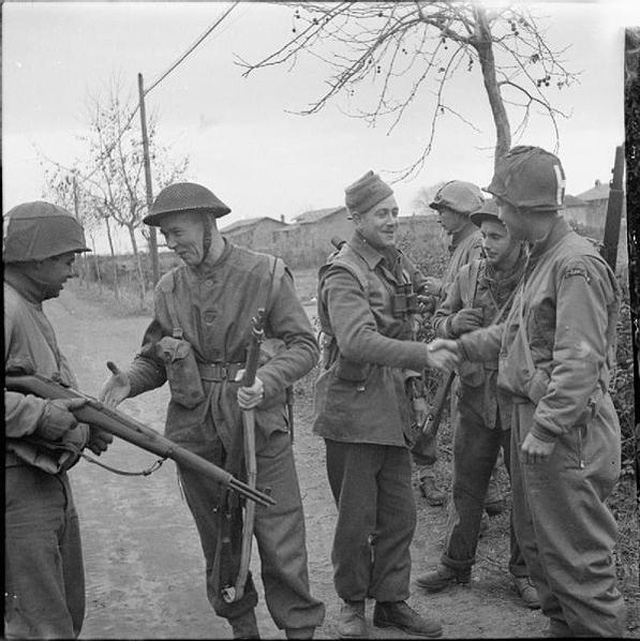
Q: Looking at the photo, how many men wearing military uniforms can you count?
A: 6